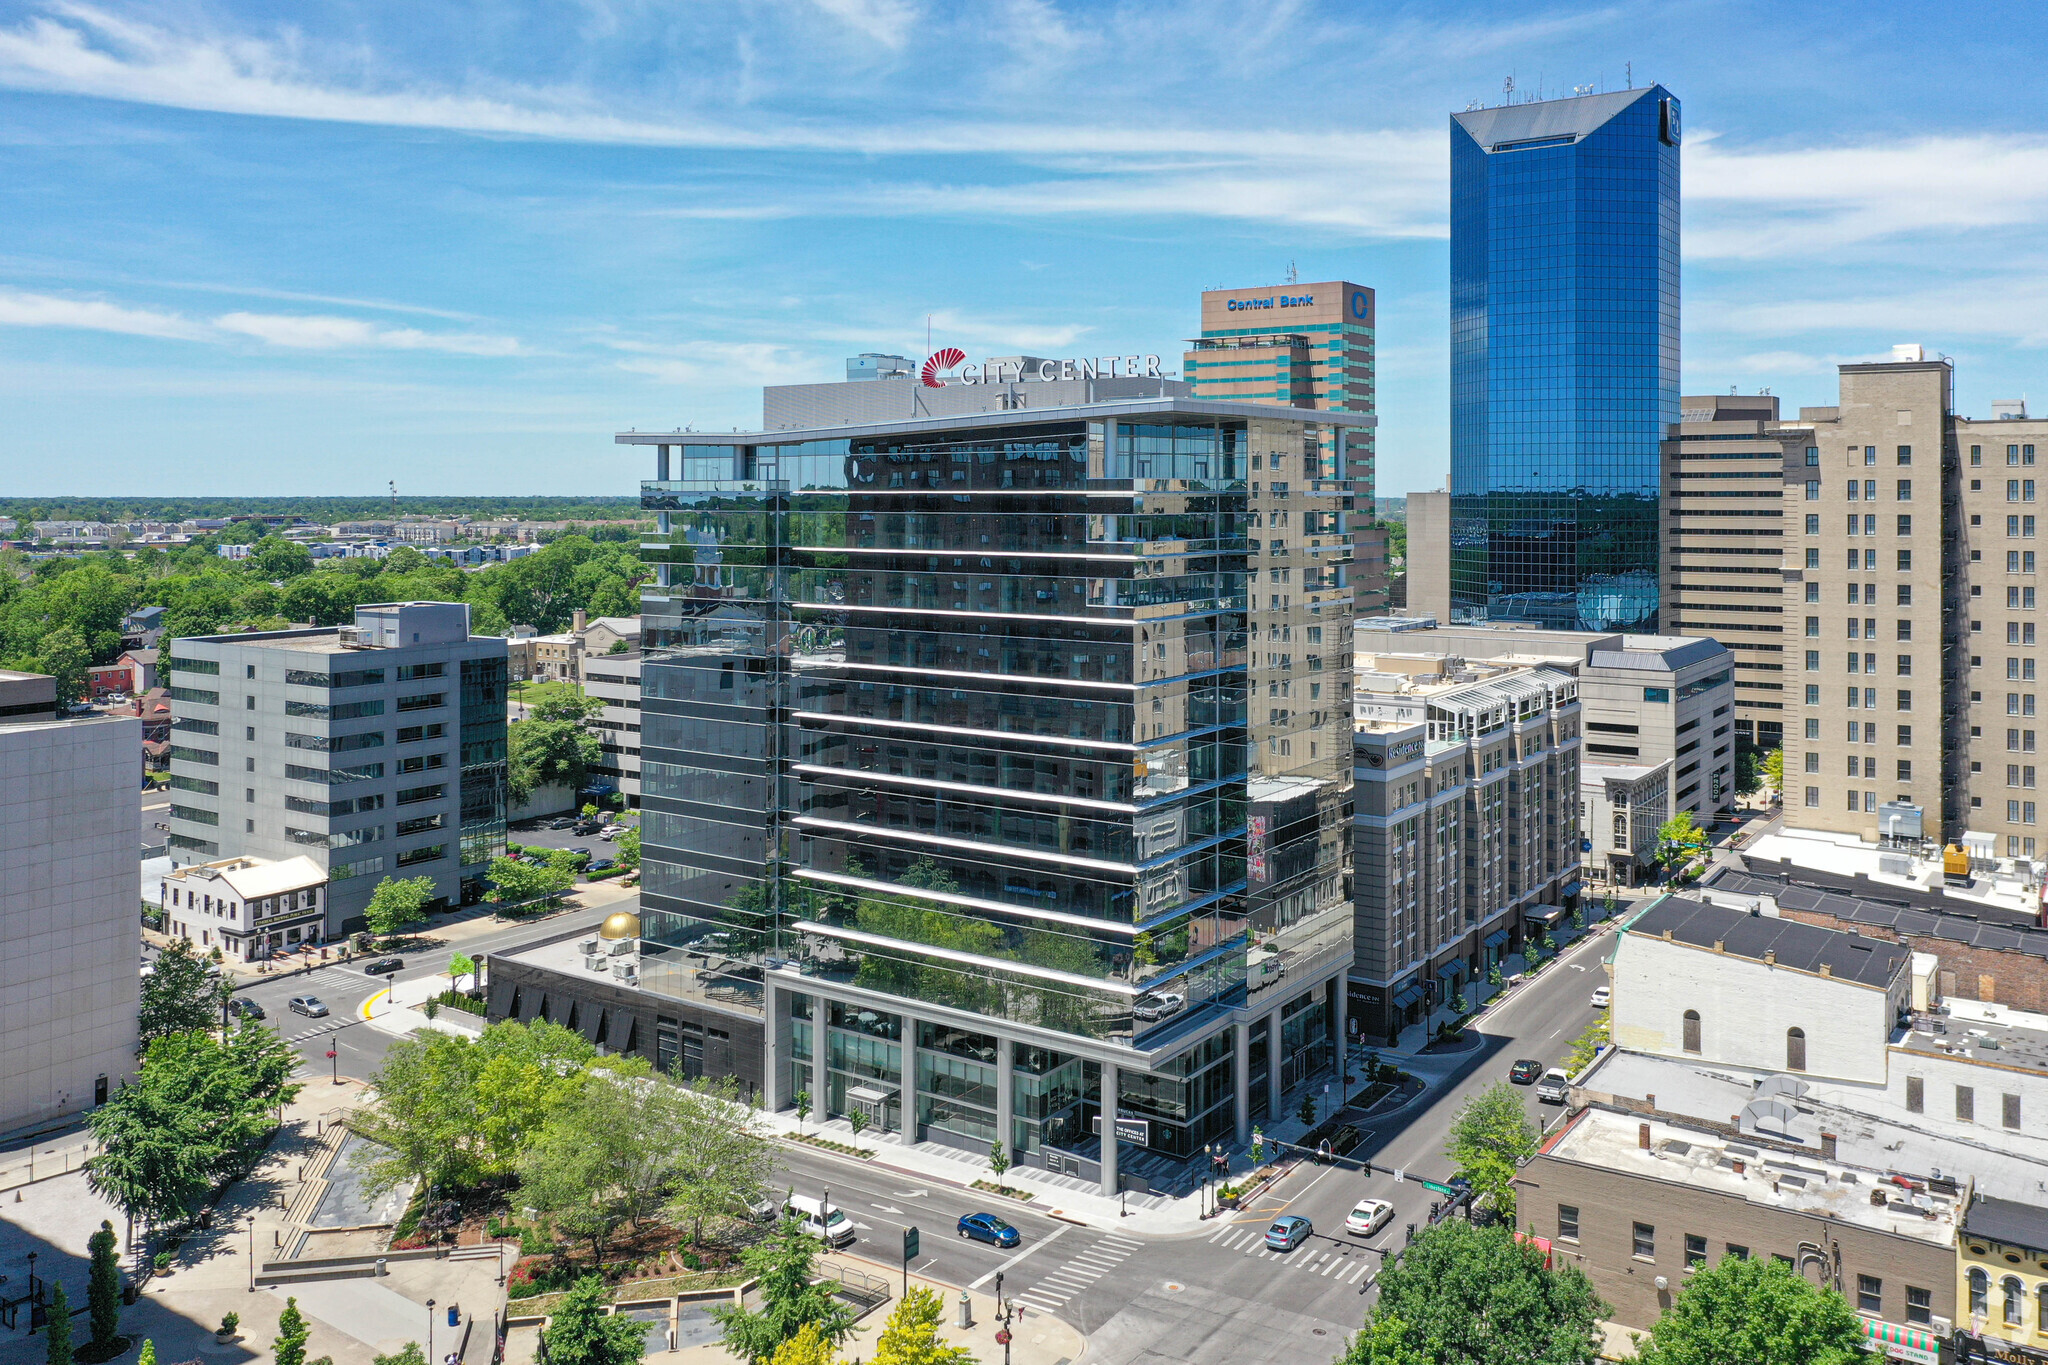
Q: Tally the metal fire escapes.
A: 1